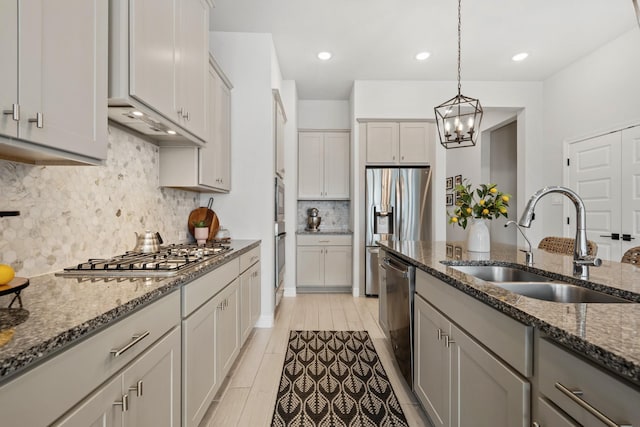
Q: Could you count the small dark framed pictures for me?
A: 4